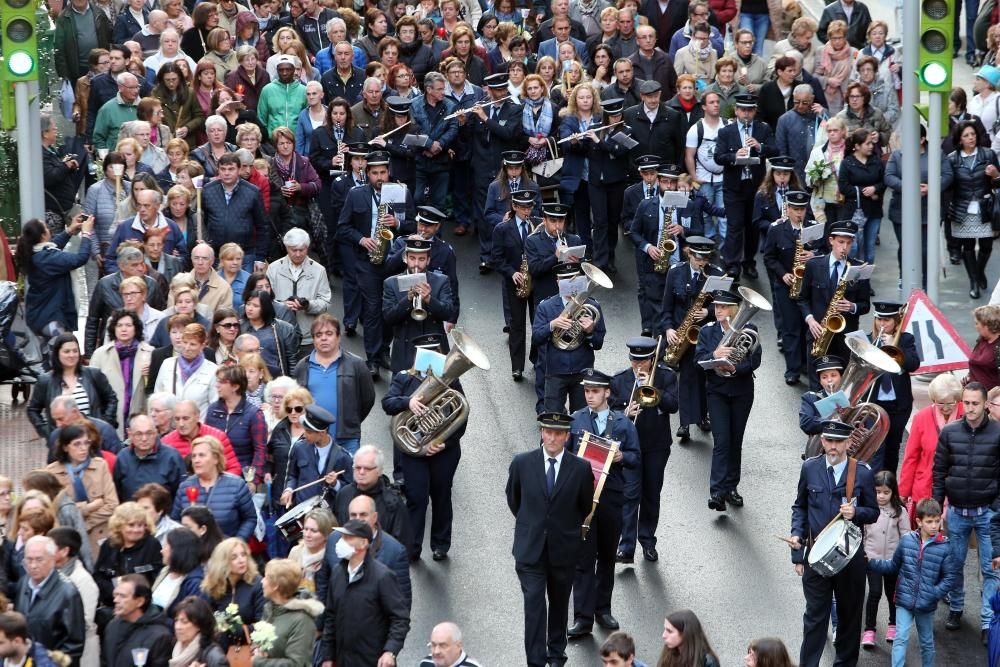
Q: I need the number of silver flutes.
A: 3